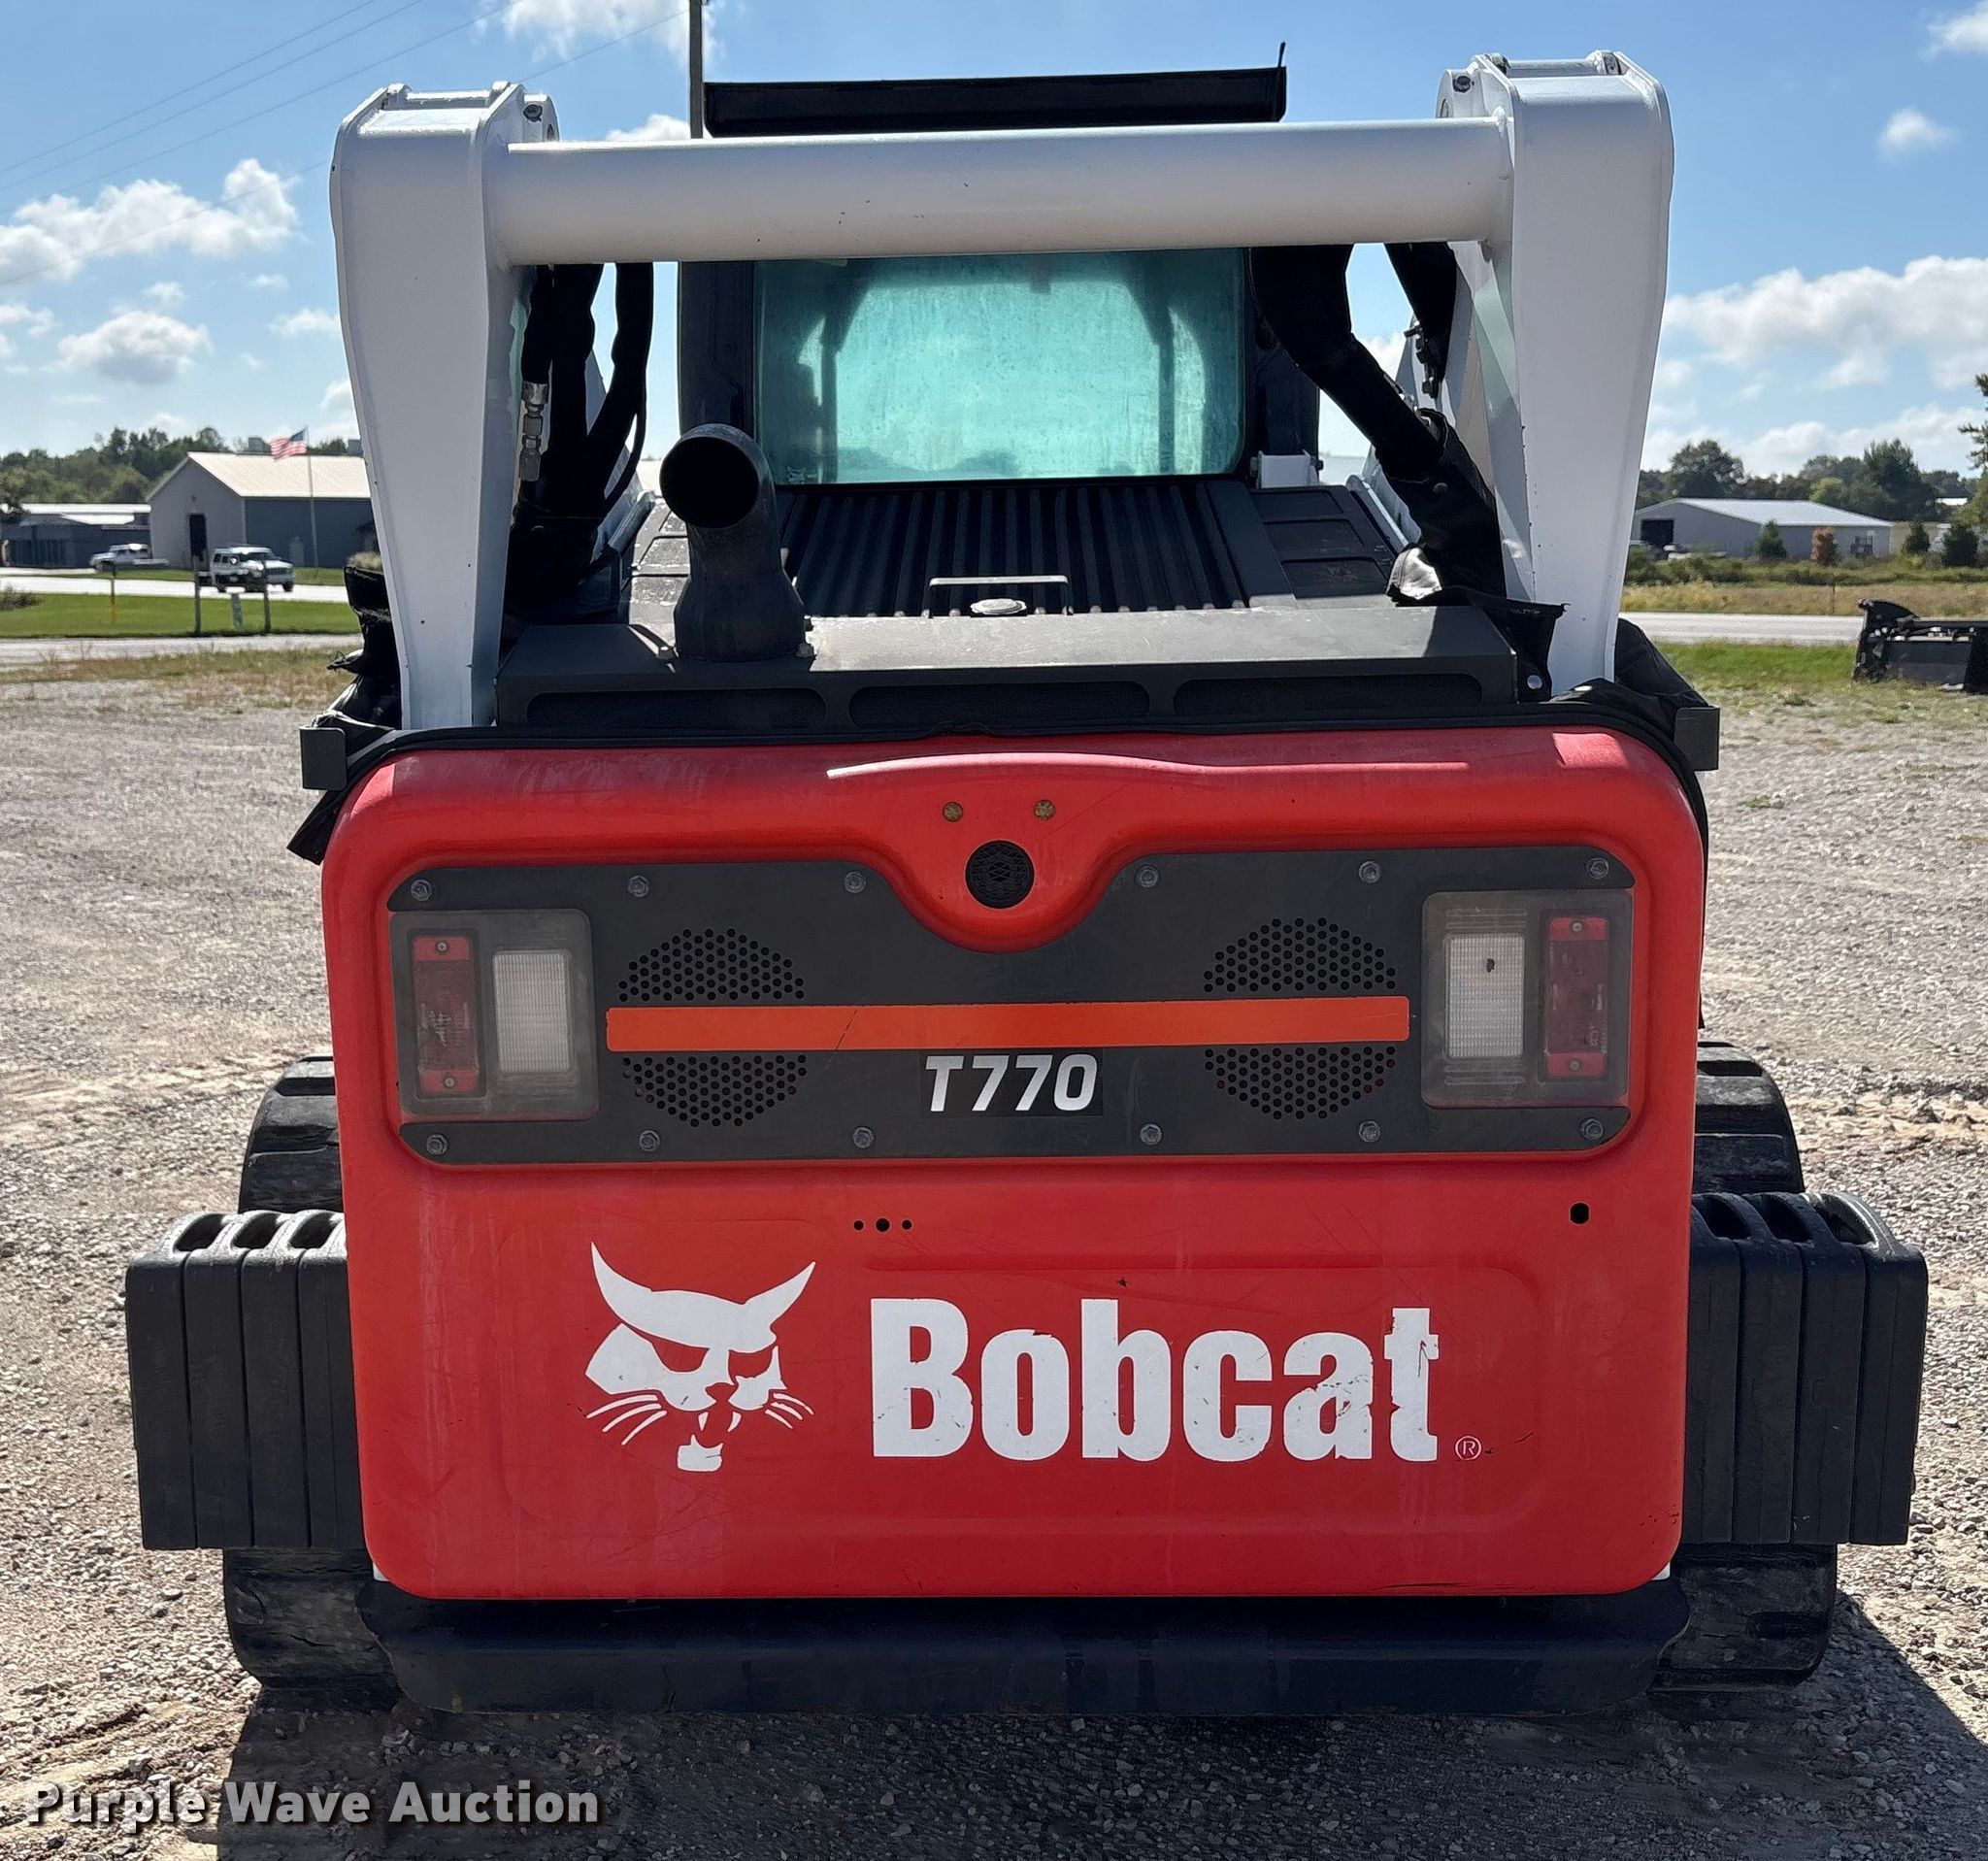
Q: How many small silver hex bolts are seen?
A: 12